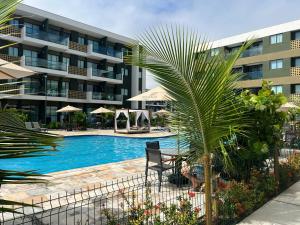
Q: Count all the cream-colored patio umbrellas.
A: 6